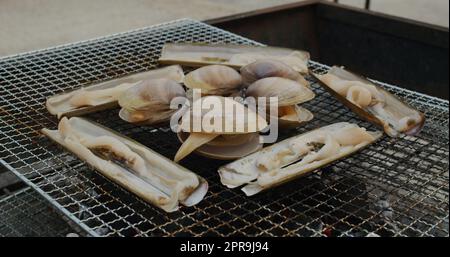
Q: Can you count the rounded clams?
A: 5